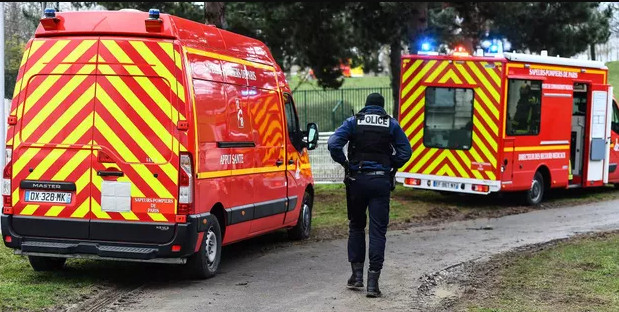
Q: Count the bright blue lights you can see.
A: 2